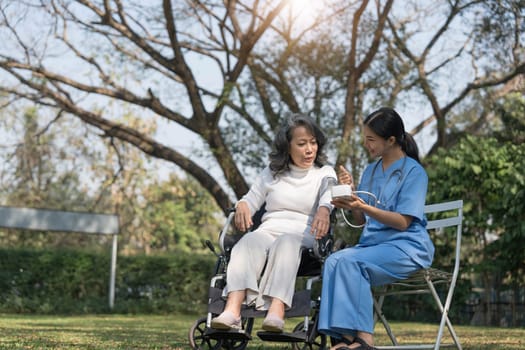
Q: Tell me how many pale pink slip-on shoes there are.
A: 2